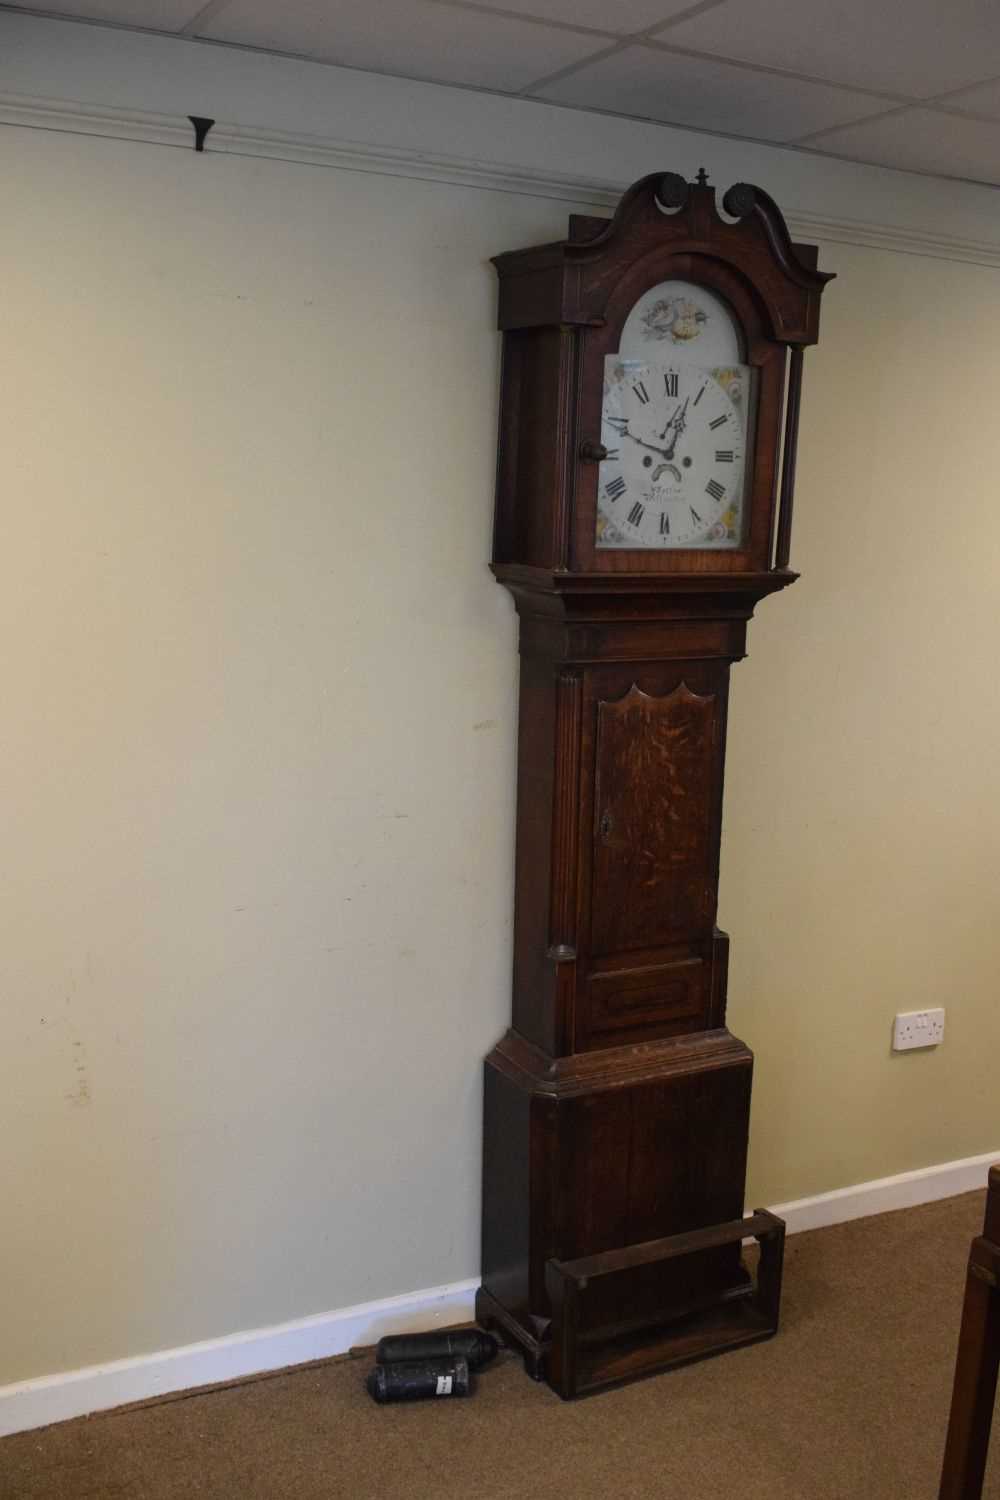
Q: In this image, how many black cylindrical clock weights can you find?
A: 2